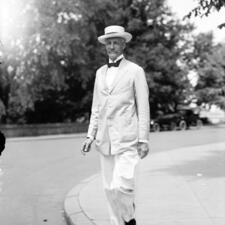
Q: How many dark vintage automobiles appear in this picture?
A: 2